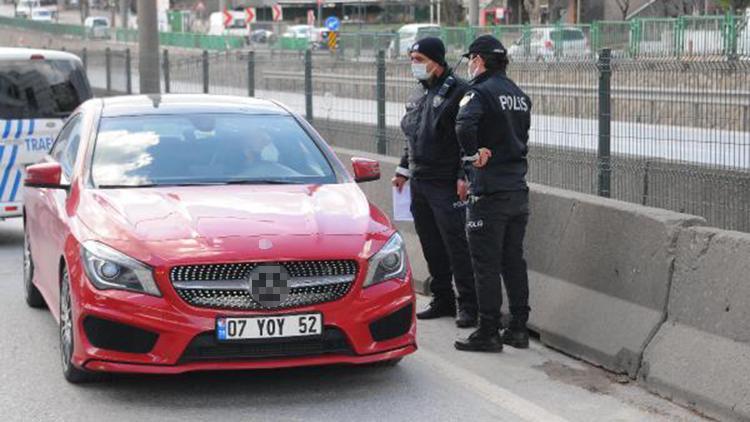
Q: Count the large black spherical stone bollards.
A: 0